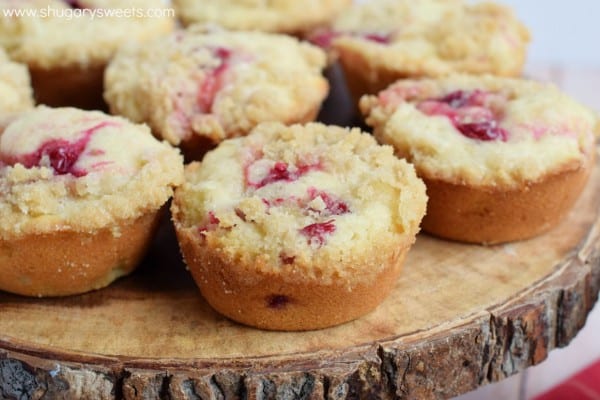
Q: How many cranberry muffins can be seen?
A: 8